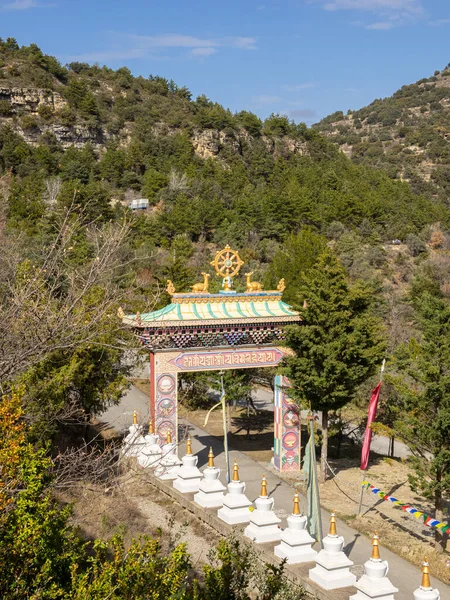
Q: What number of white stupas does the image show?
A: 11